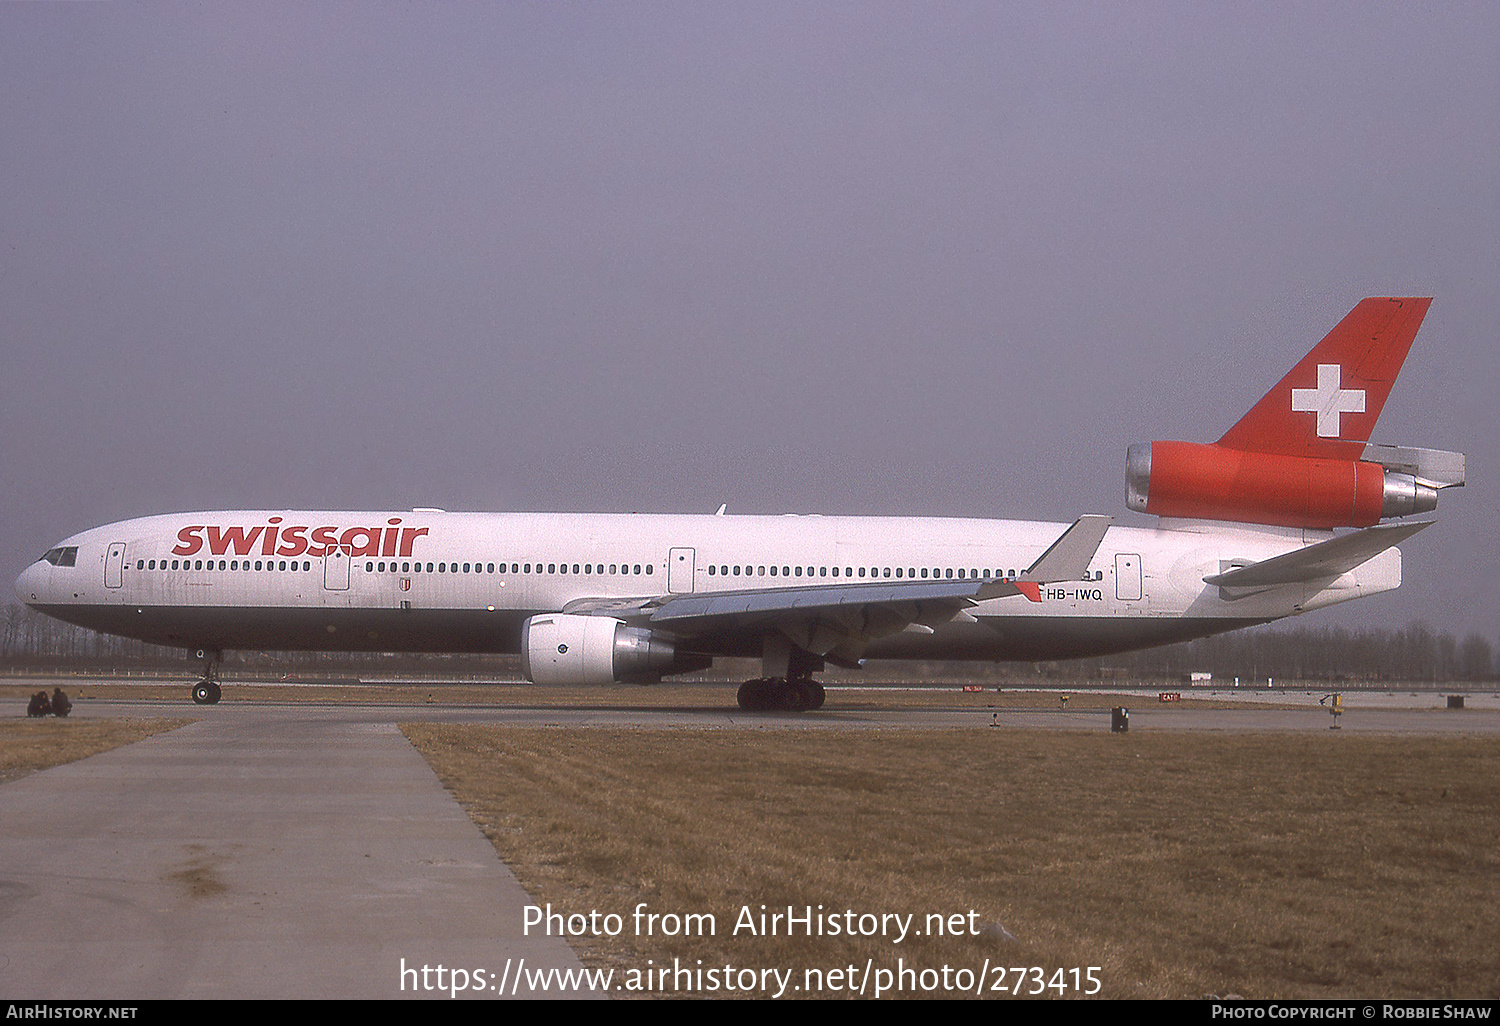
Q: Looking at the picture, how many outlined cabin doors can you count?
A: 4